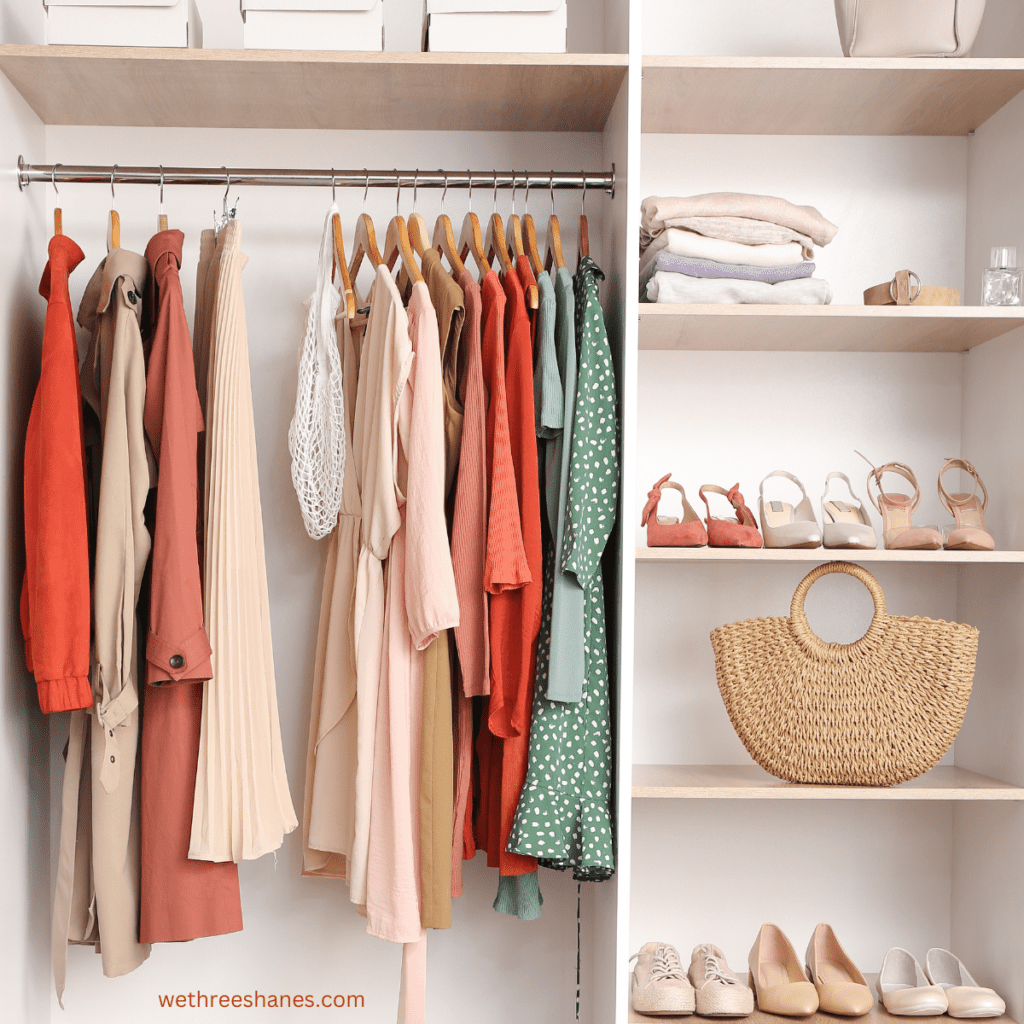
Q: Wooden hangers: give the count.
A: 14